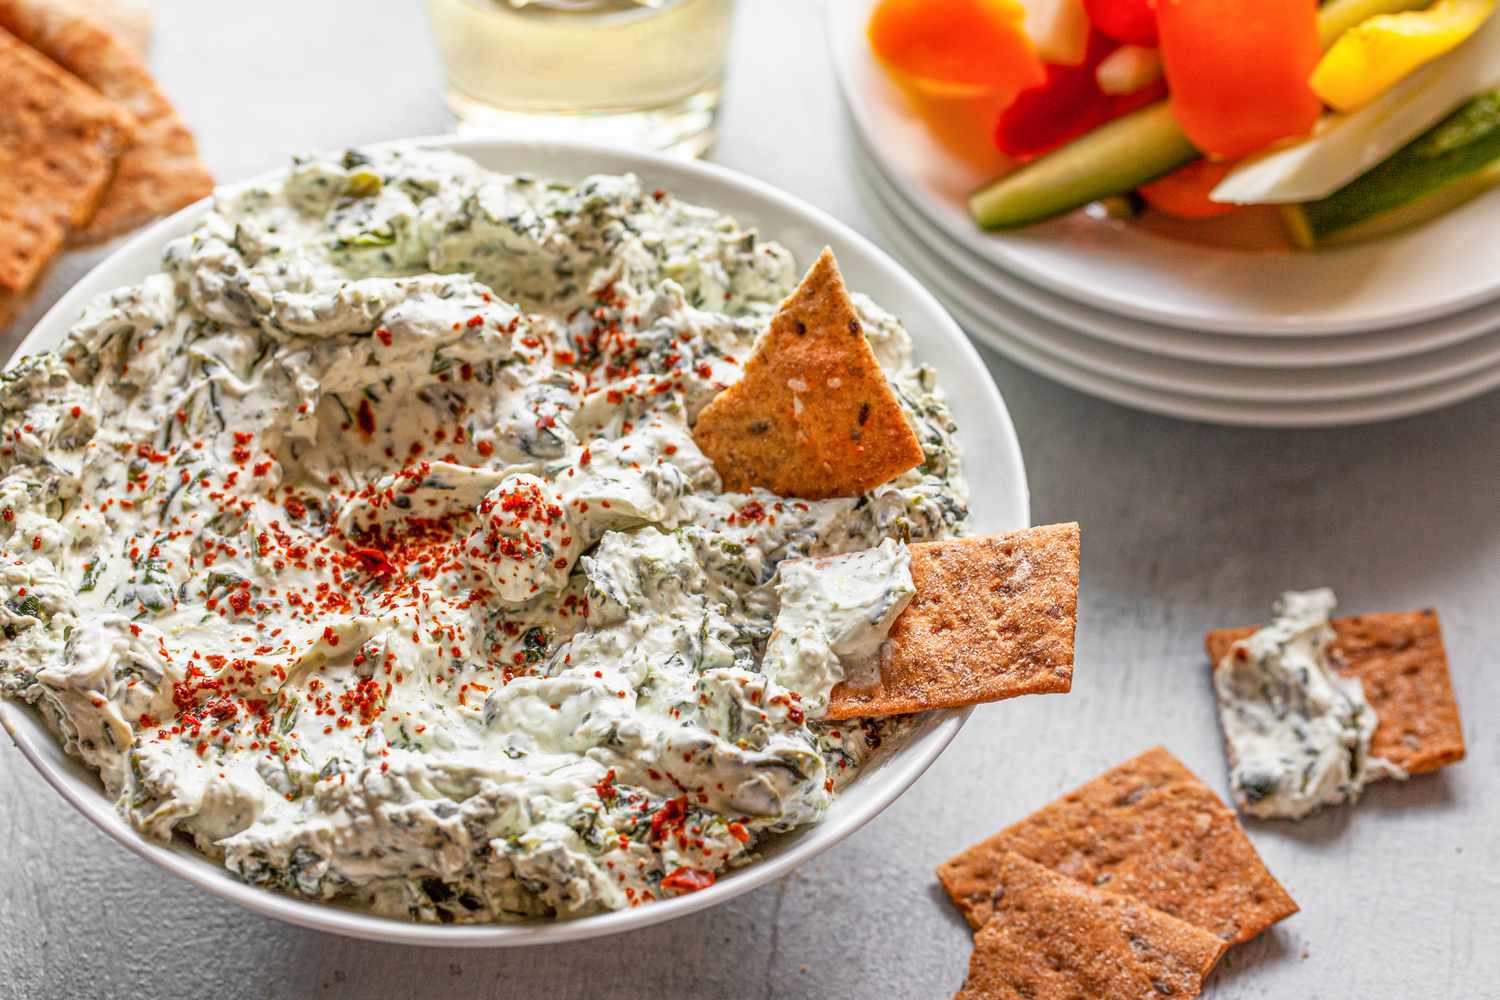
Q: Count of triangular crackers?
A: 1